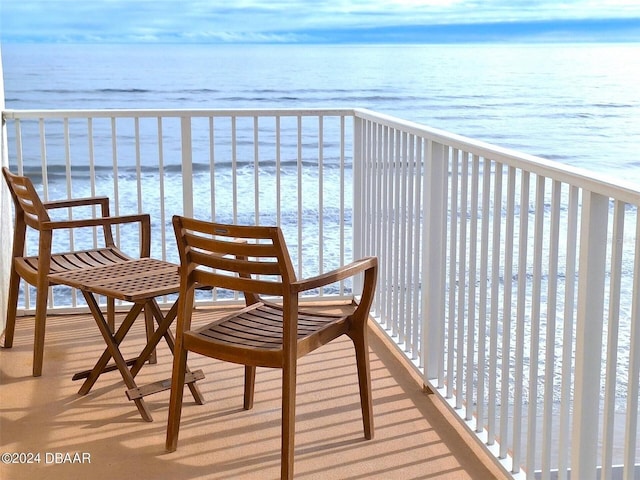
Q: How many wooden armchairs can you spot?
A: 2